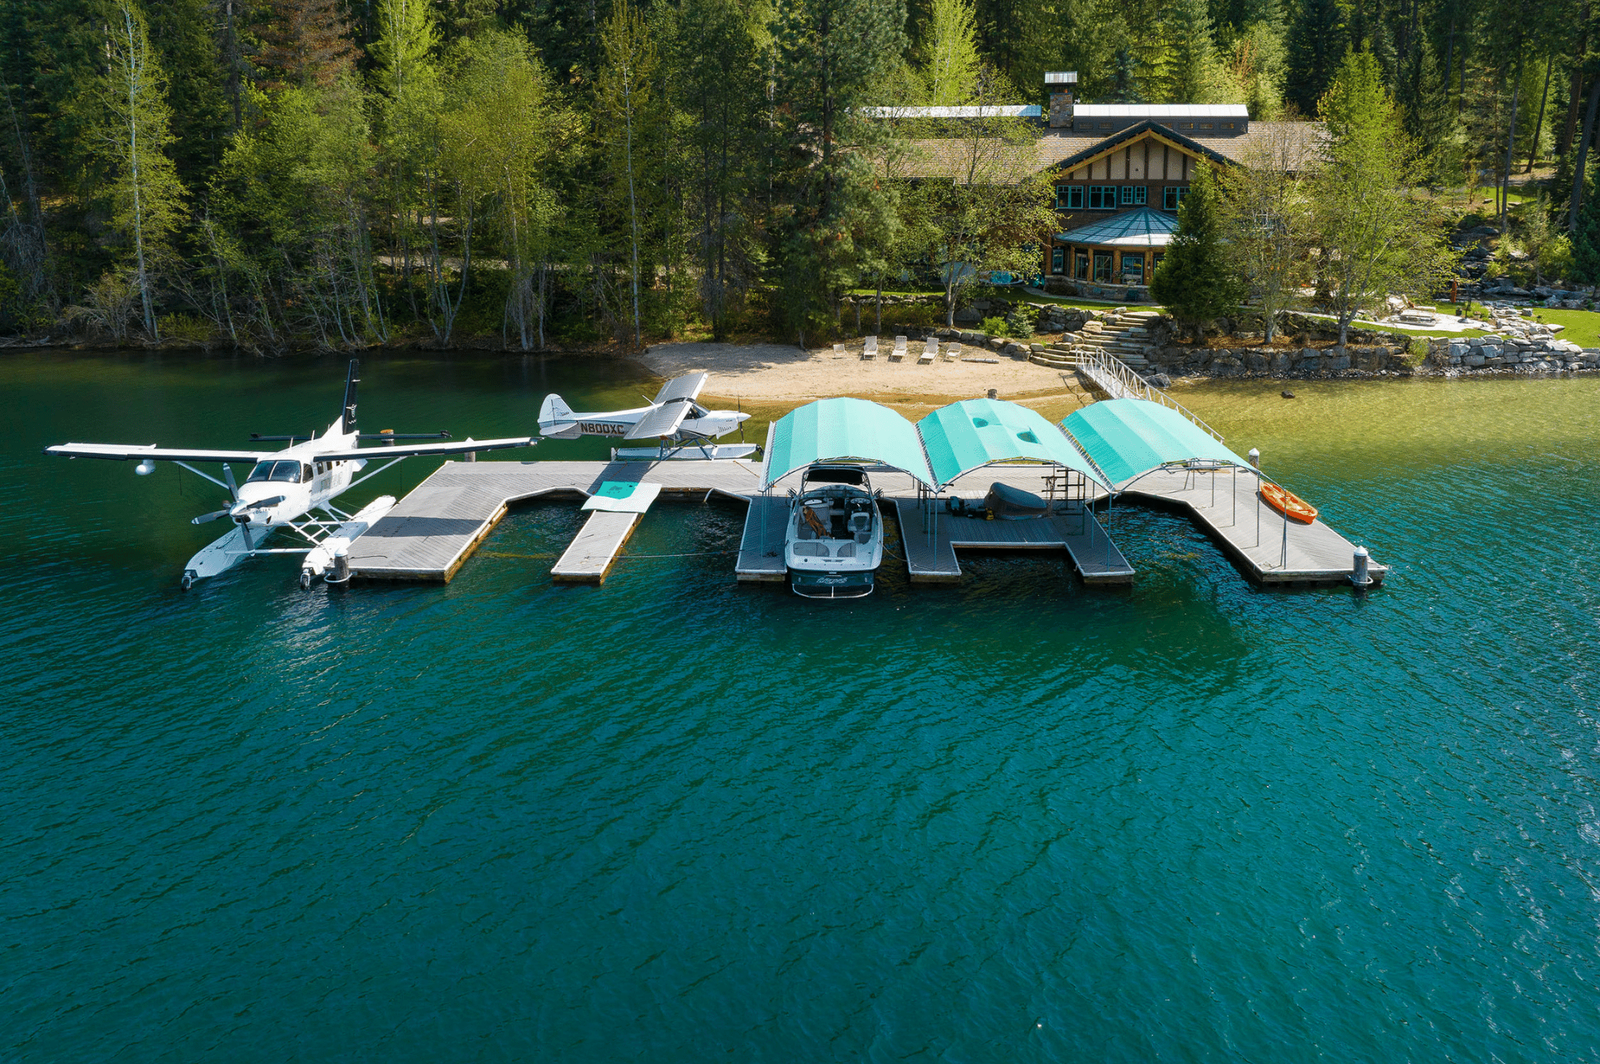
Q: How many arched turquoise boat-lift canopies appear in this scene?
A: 3